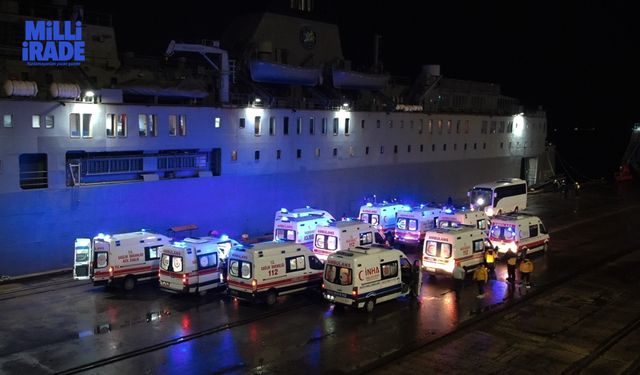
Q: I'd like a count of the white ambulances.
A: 12